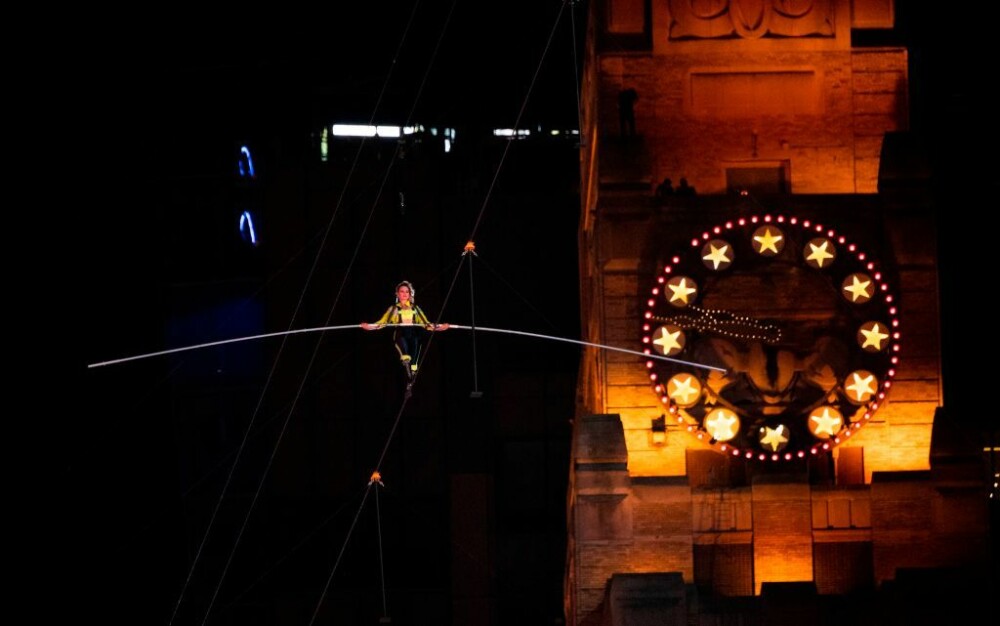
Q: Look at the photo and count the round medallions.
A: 12